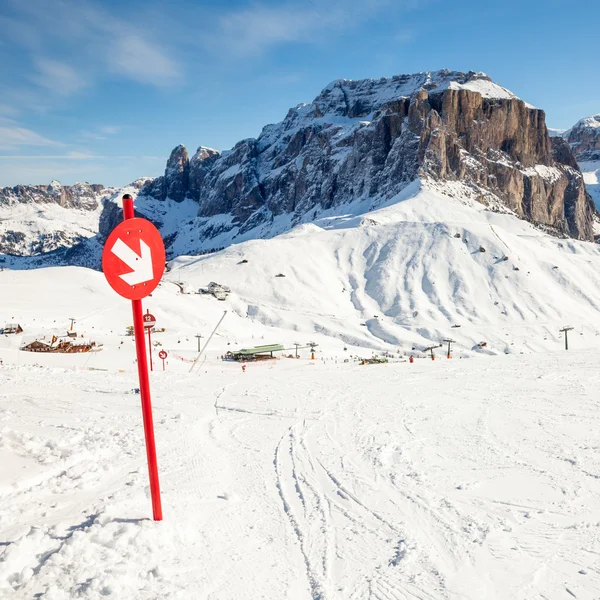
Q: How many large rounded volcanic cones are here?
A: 0